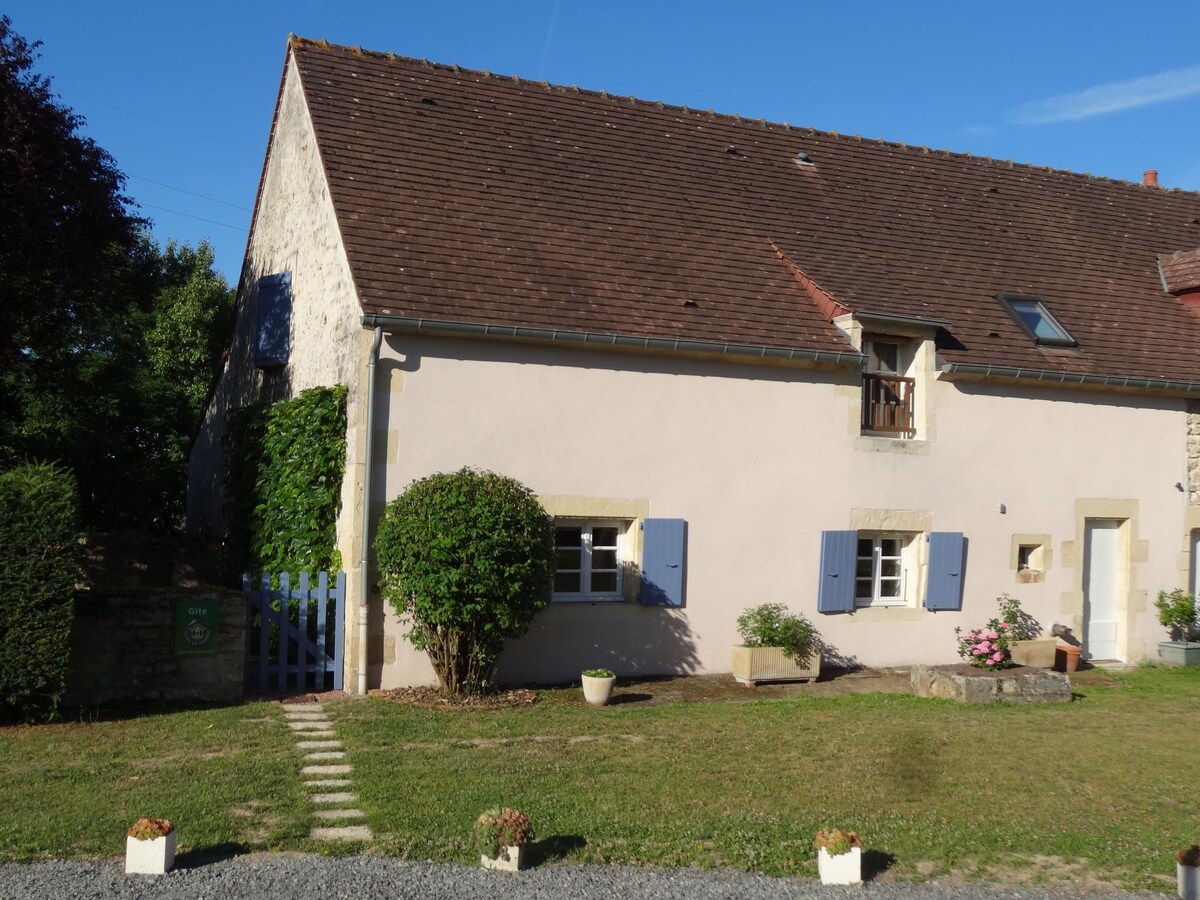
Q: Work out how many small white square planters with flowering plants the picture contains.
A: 4